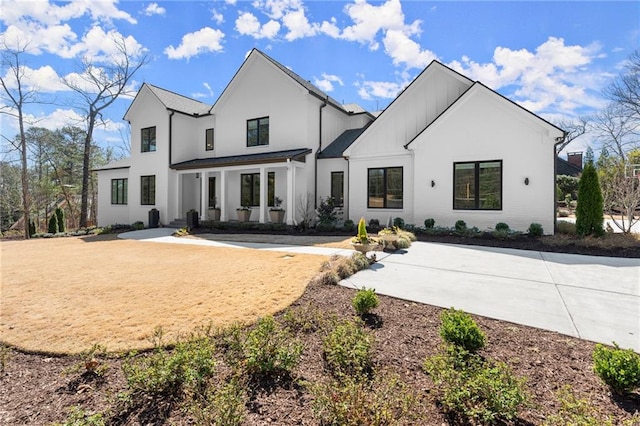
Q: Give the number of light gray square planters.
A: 3